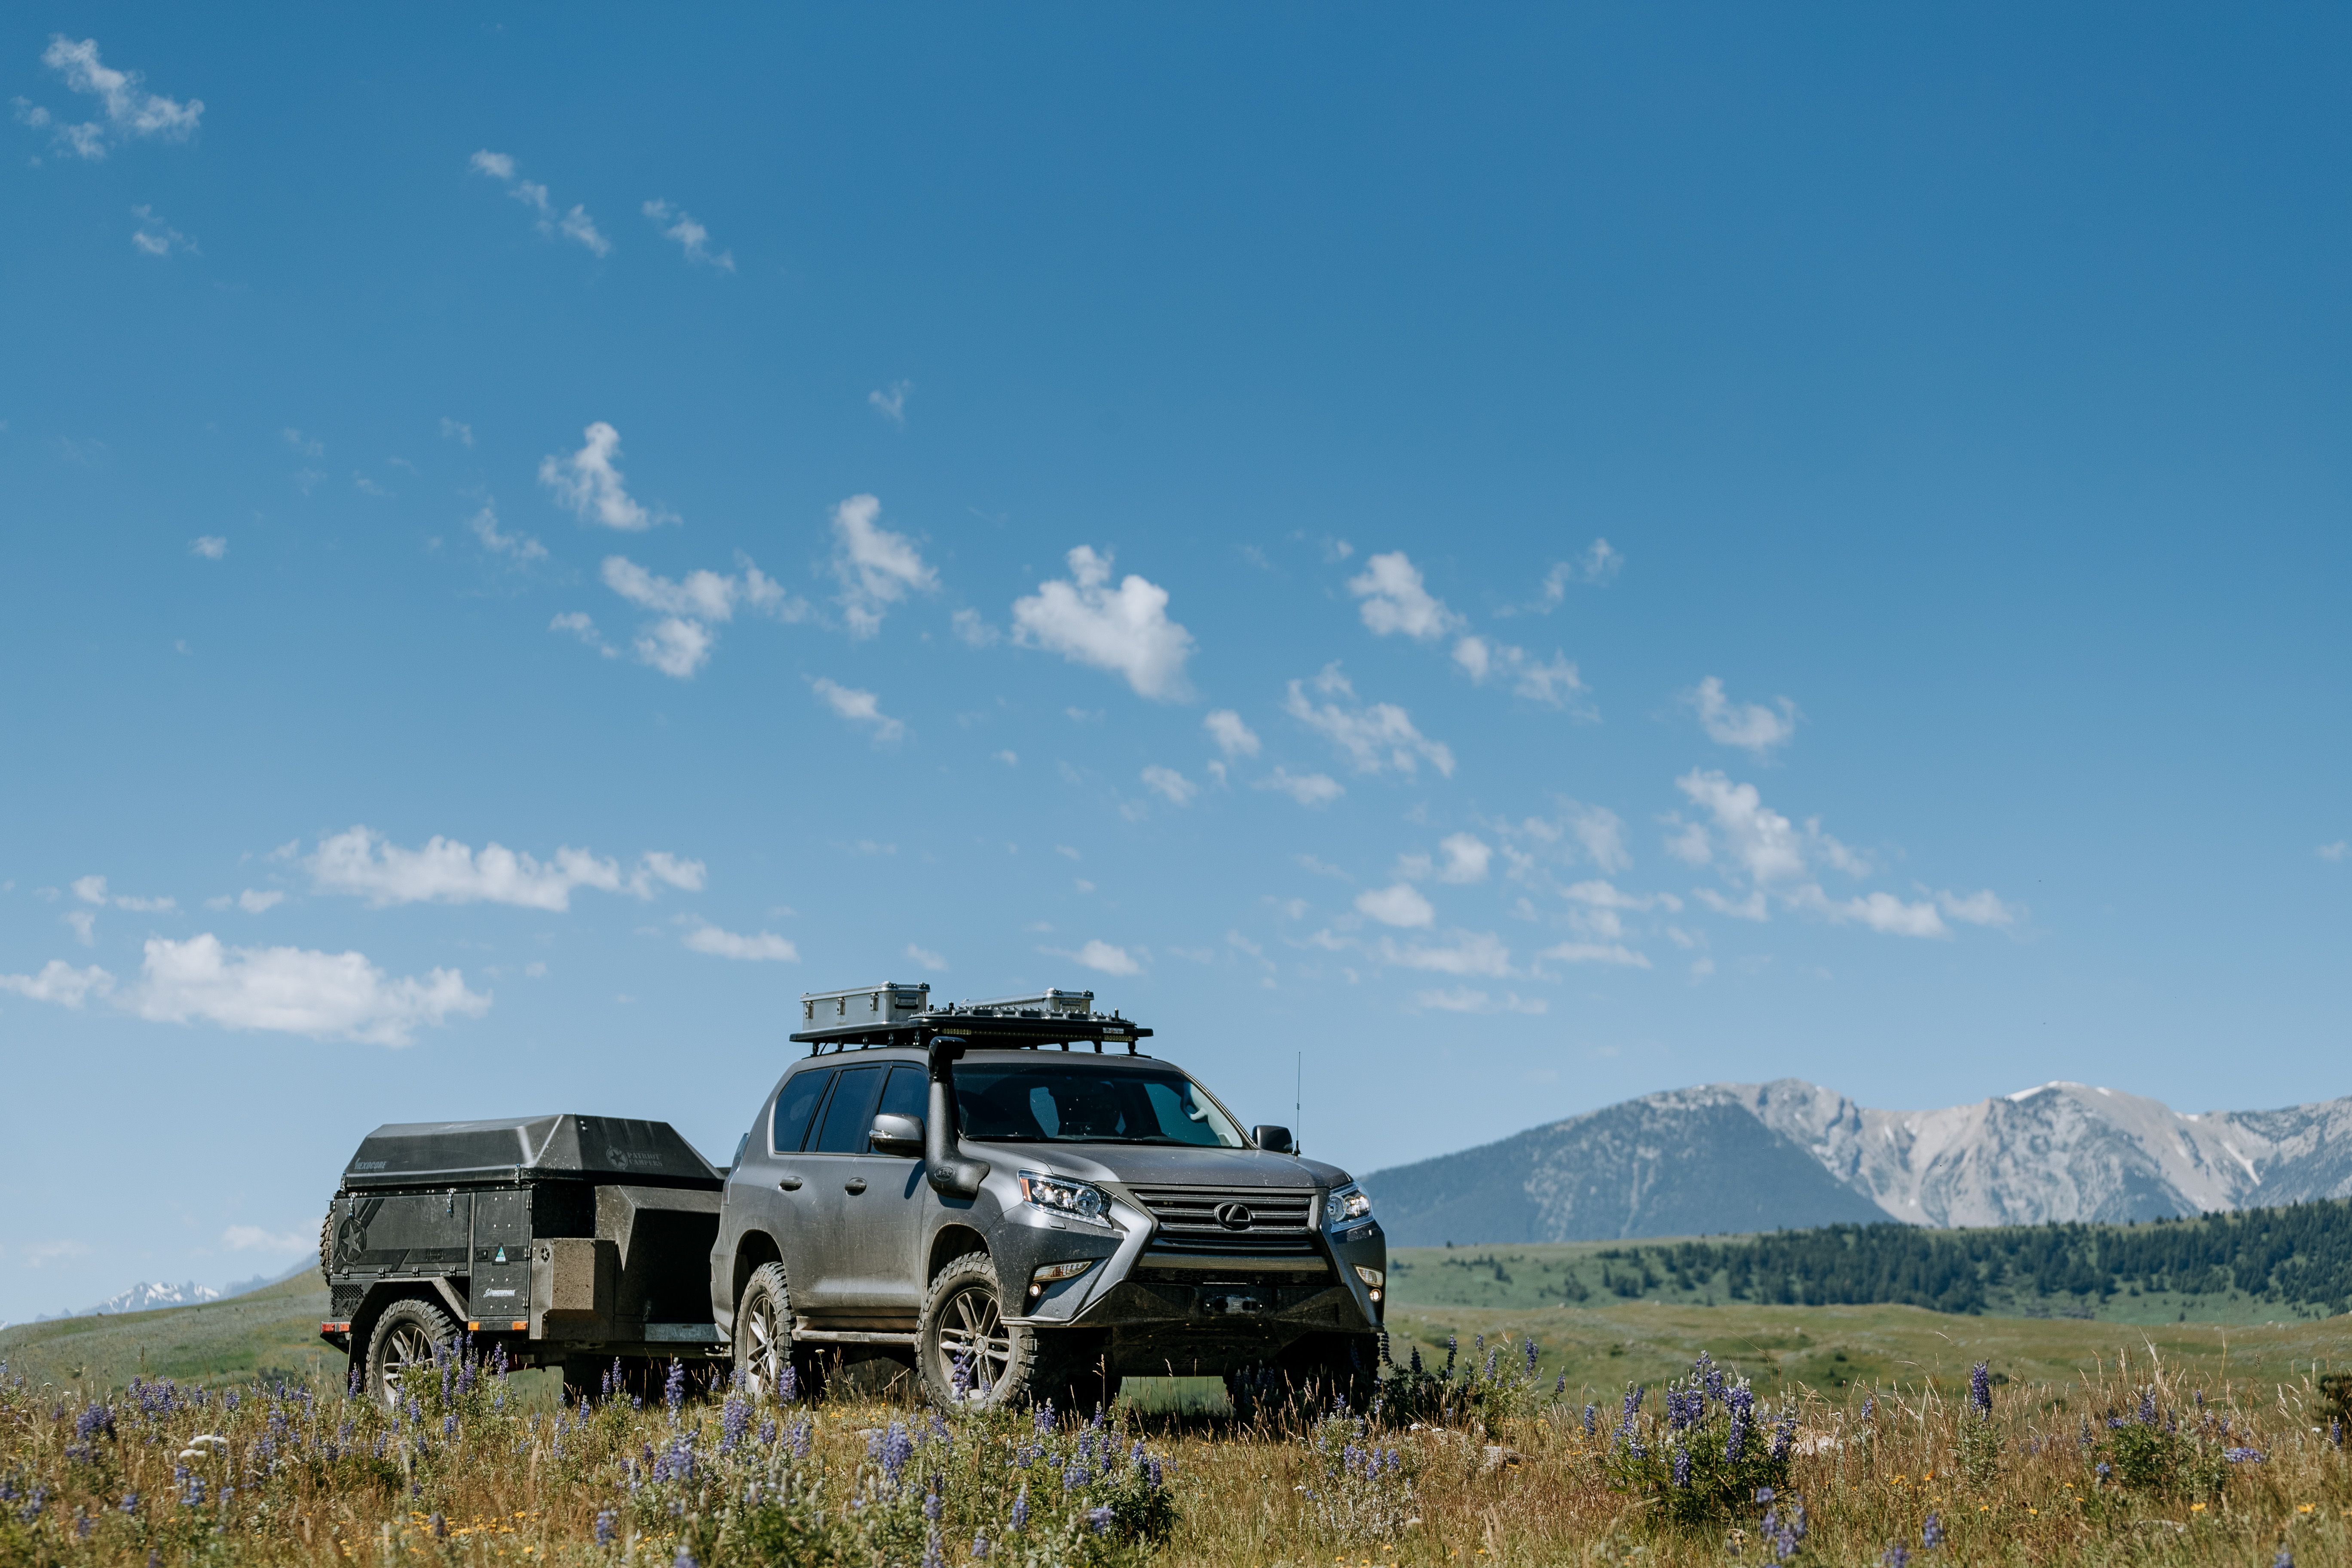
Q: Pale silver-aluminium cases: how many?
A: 2